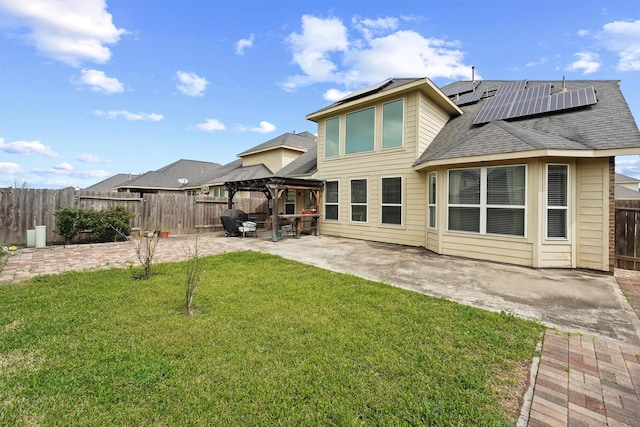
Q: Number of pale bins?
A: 2